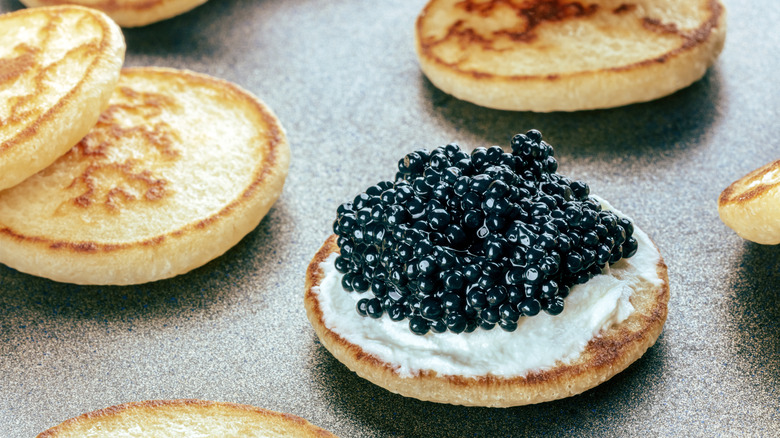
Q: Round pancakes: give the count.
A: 7